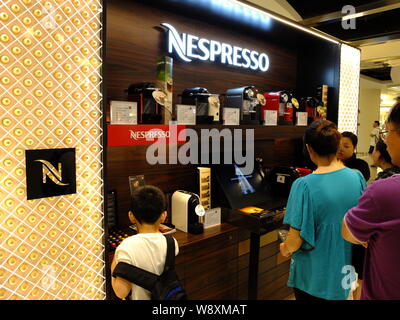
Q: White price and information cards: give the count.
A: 6